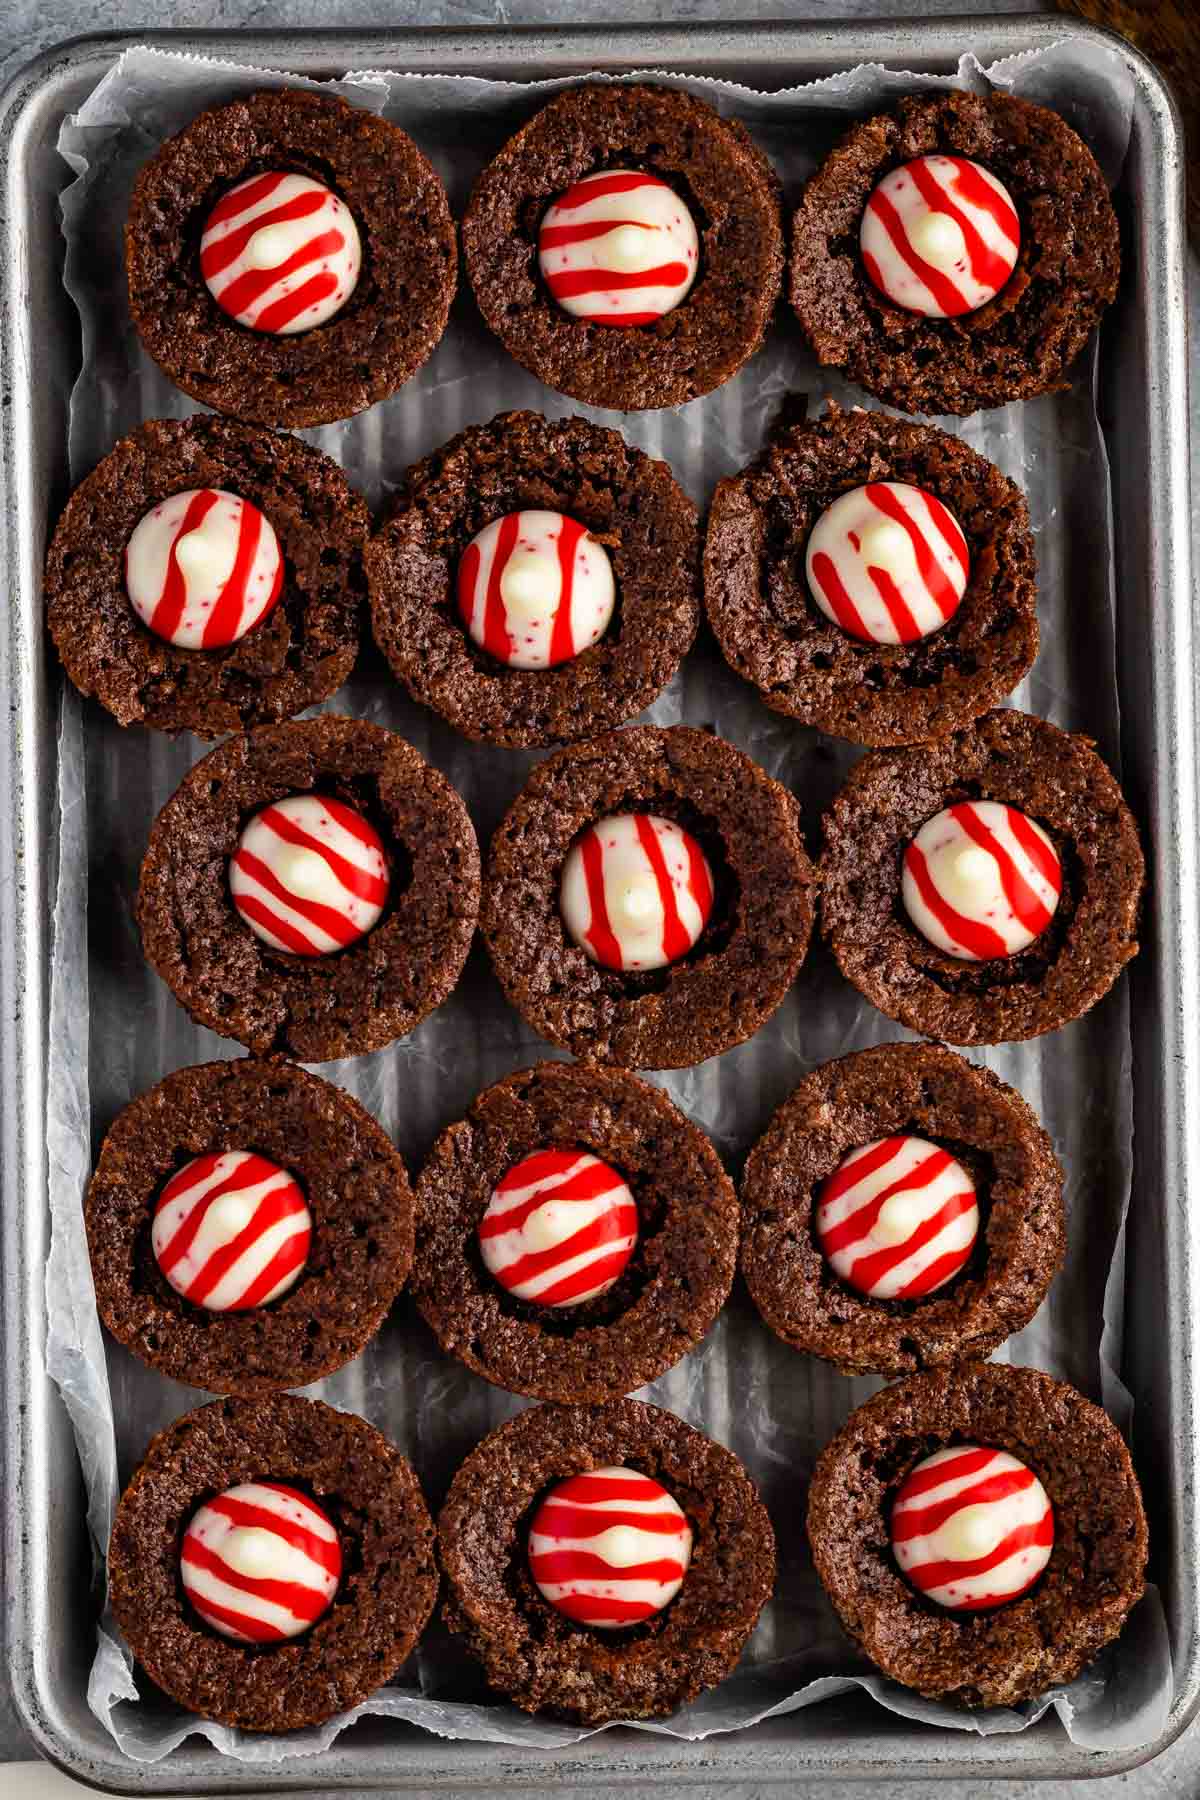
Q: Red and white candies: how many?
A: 15